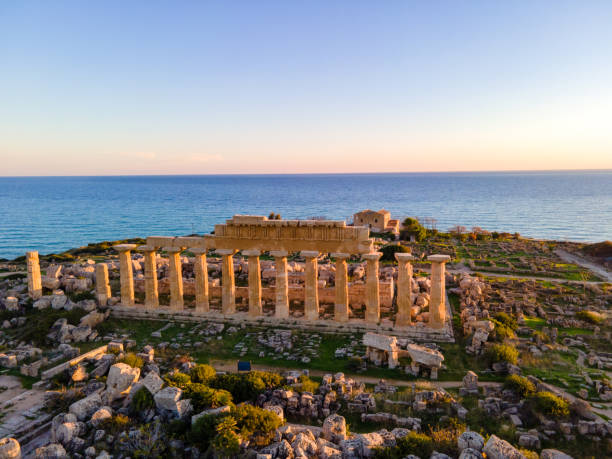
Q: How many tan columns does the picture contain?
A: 14